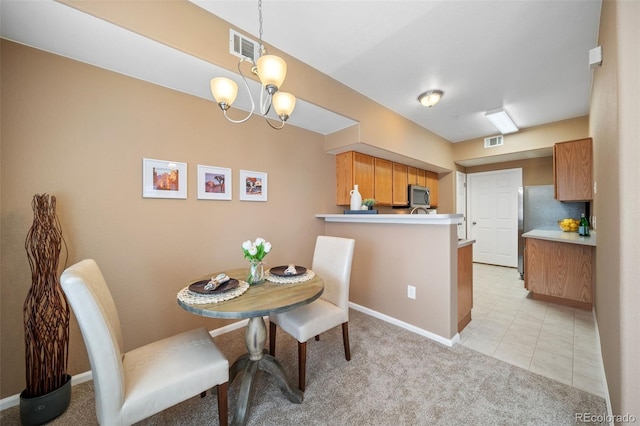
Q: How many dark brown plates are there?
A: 2